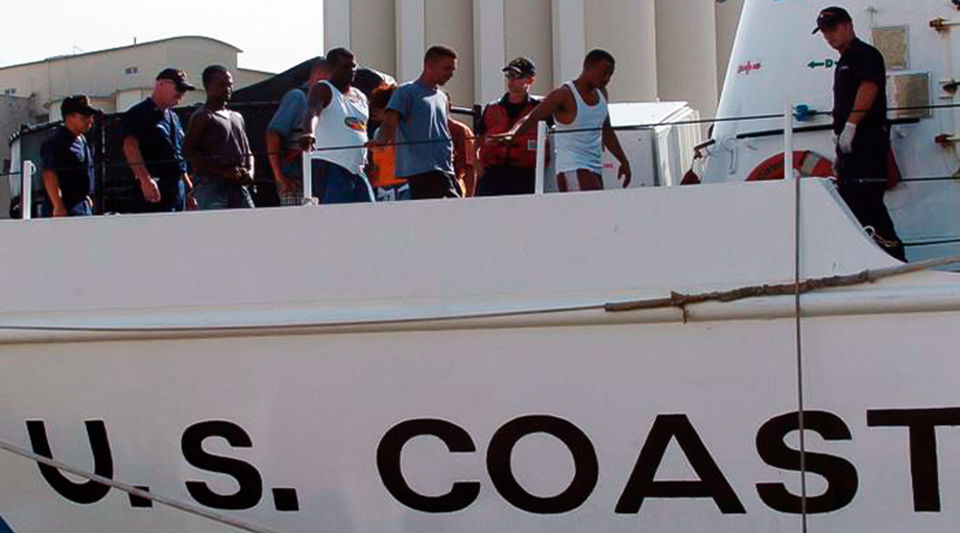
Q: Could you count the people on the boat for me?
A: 11